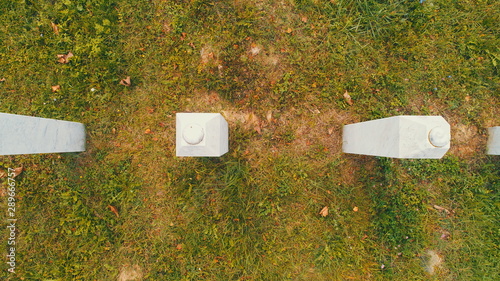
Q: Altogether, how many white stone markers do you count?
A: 4